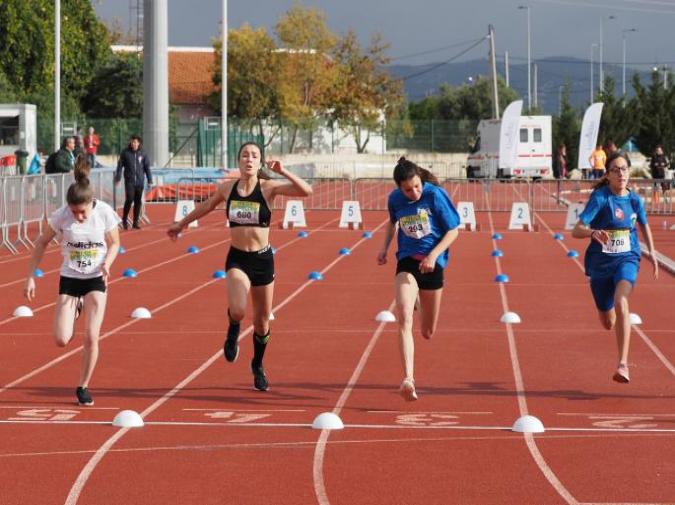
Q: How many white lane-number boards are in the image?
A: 6